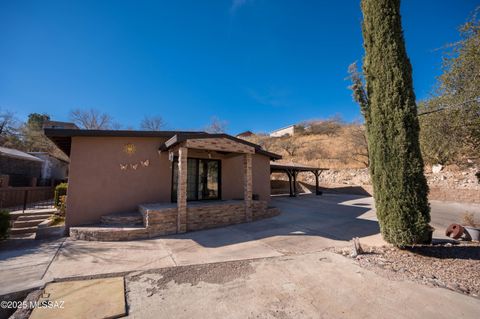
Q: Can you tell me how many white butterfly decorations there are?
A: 3